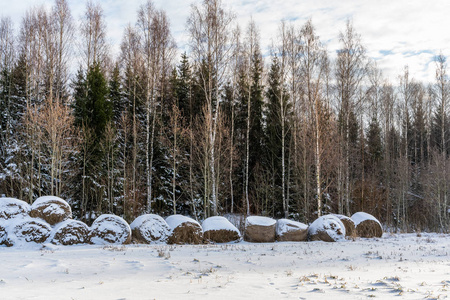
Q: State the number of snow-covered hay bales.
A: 14